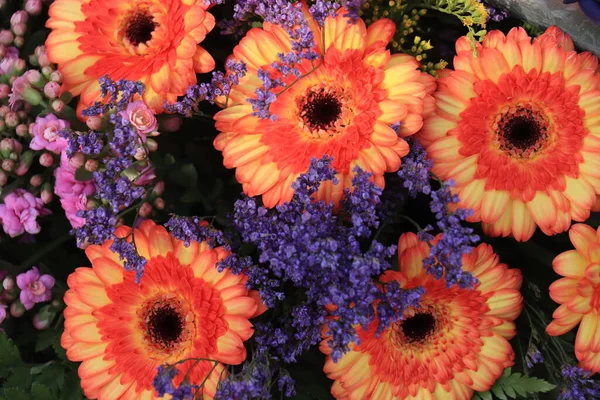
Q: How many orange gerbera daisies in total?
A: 6